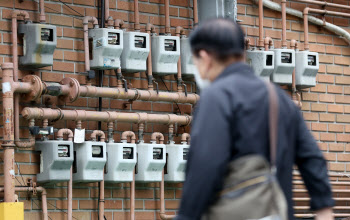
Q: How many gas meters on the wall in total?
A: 13